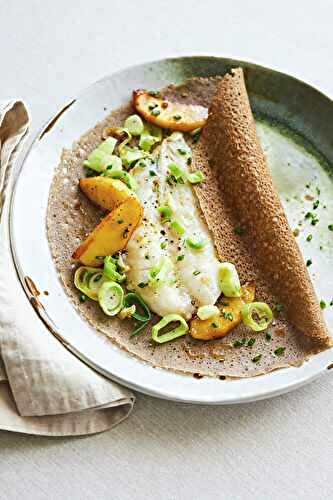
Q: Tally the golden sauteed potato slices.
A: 4